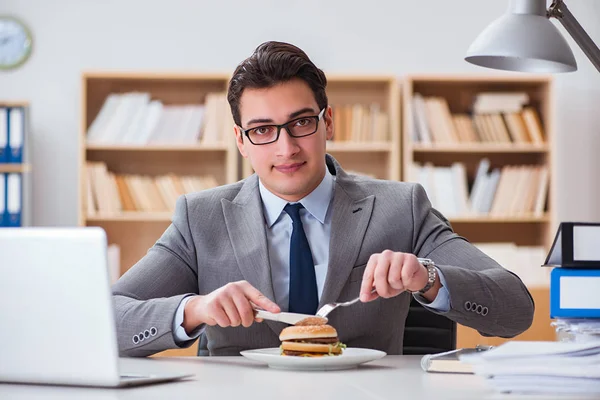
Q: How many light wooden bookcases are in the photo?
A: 3